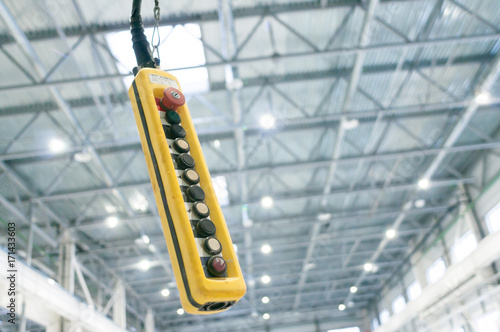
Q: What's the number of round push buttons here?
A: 11